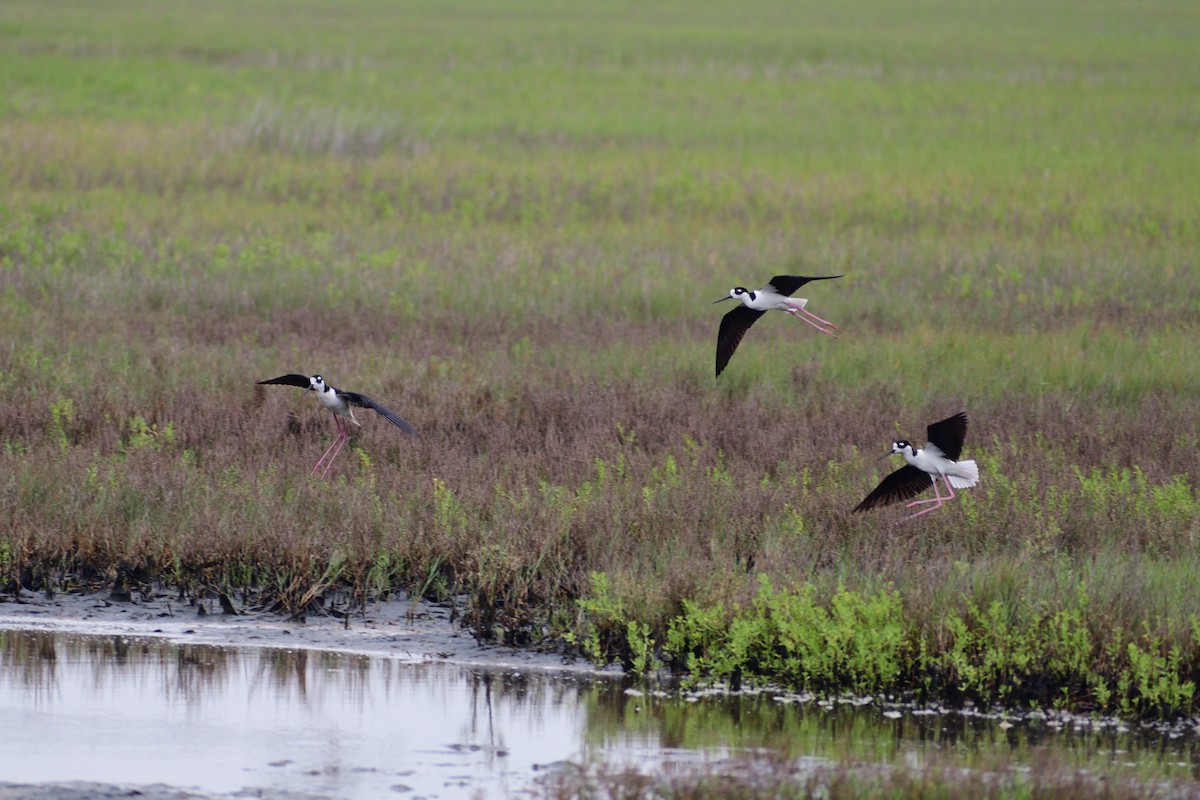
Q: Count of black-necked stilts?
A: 3